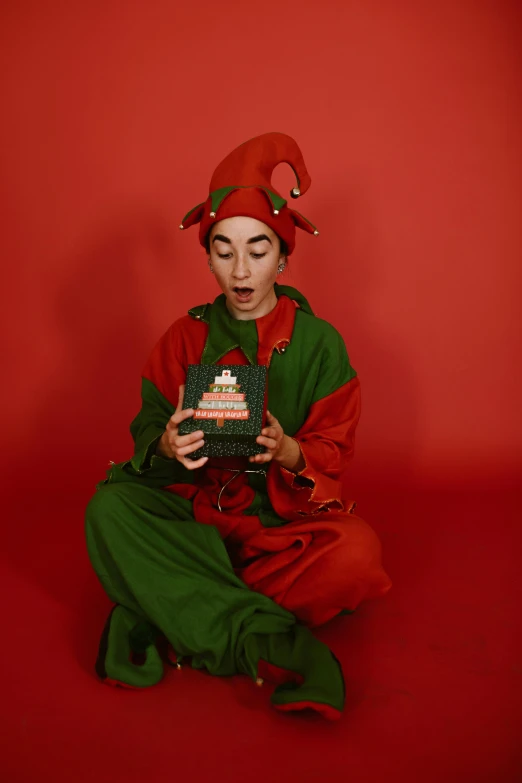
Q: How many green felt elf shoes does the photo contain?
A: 2